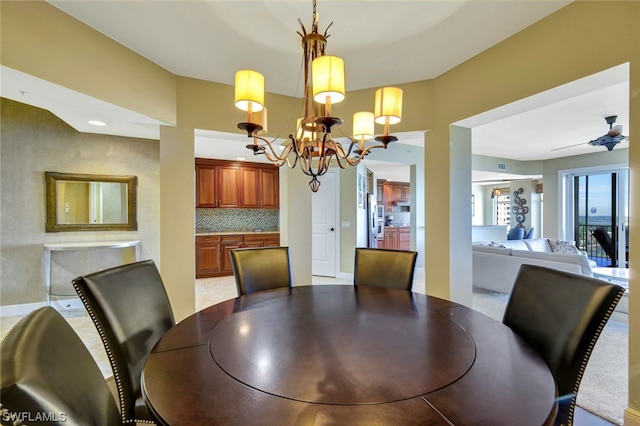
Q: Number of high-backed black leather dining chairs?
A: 5